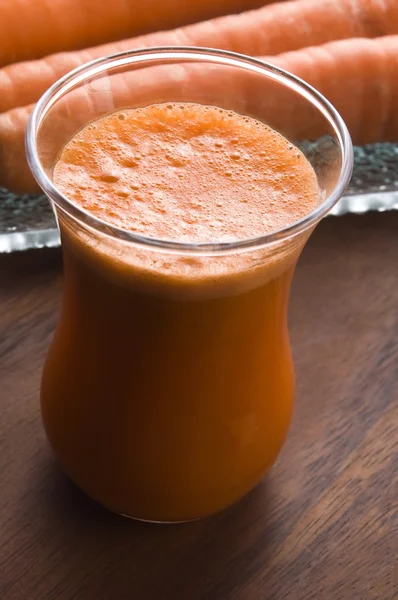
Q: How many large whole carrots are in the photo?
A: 3